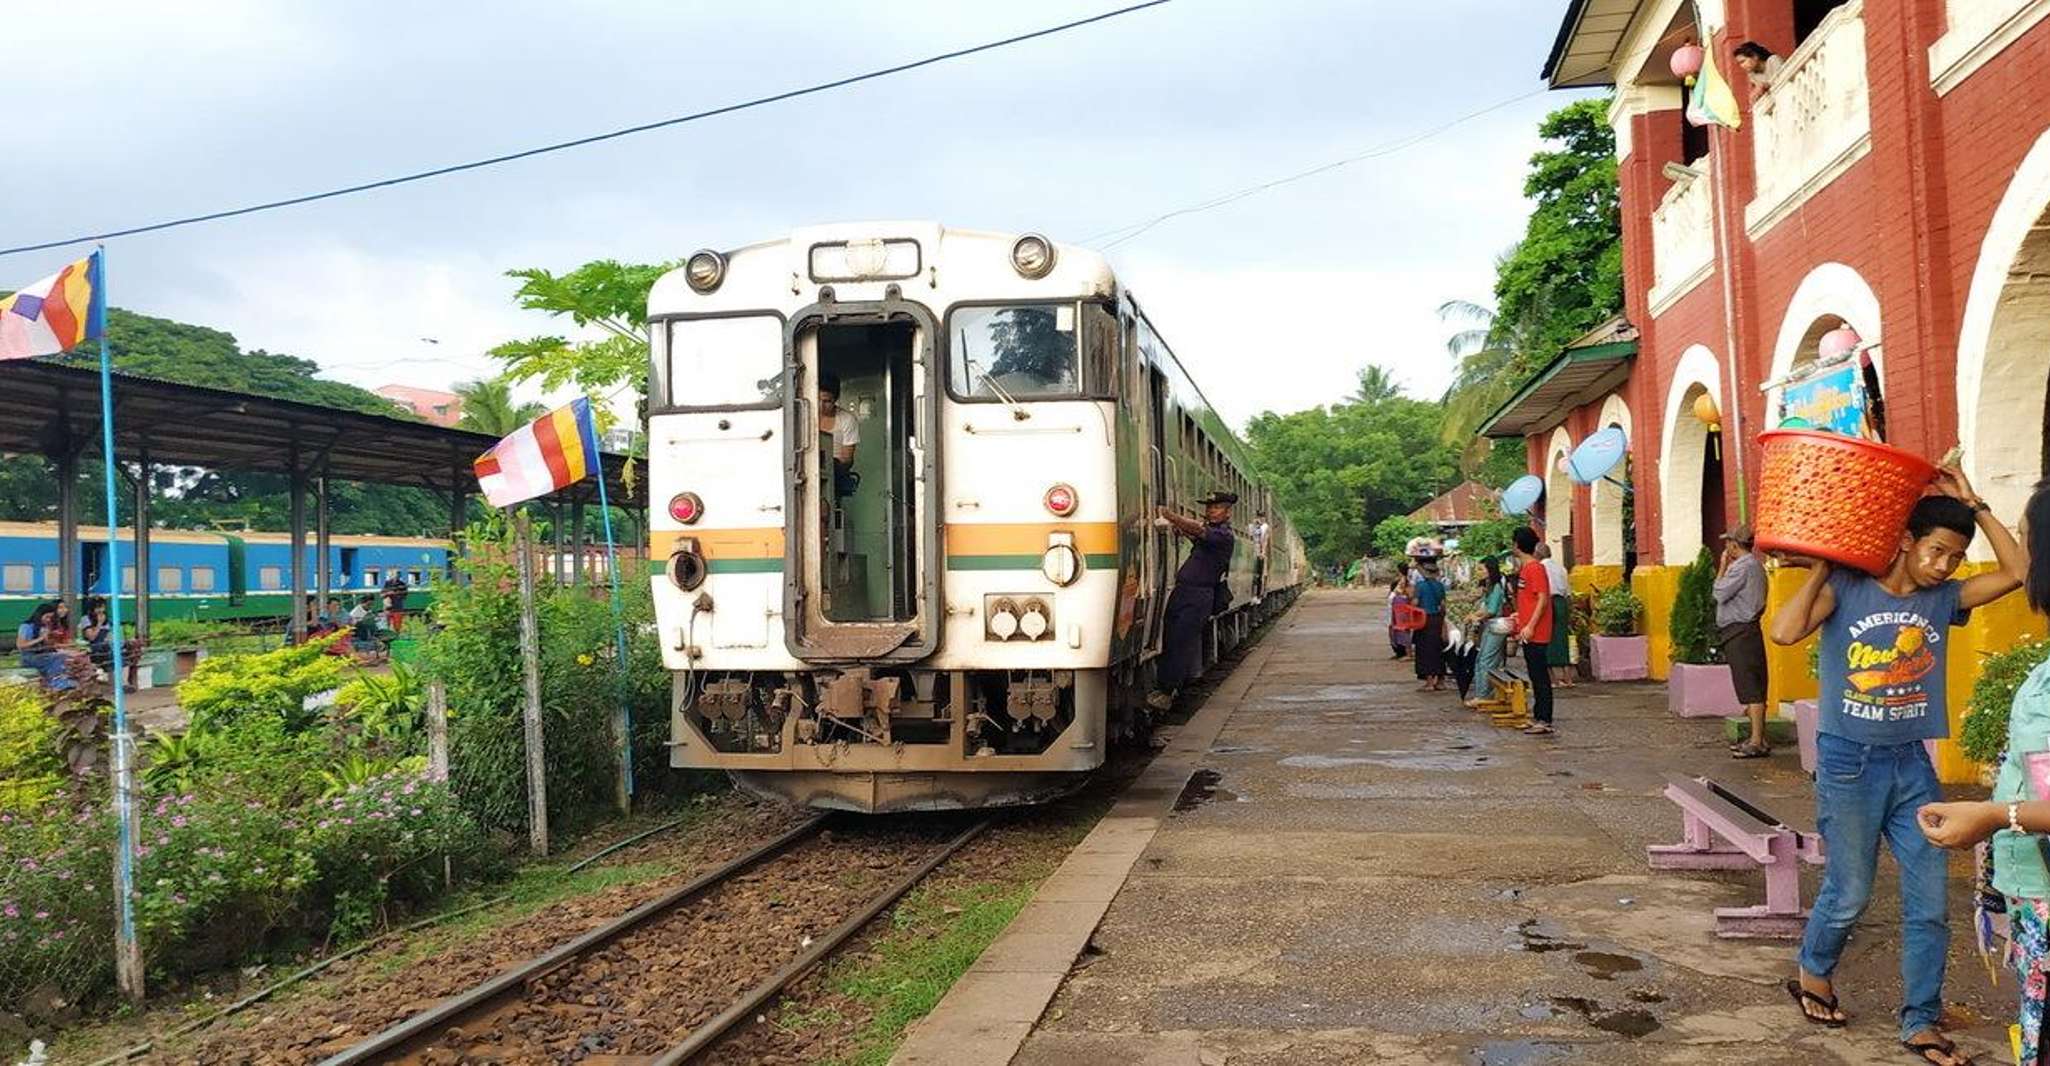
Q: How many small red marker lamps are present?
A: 2